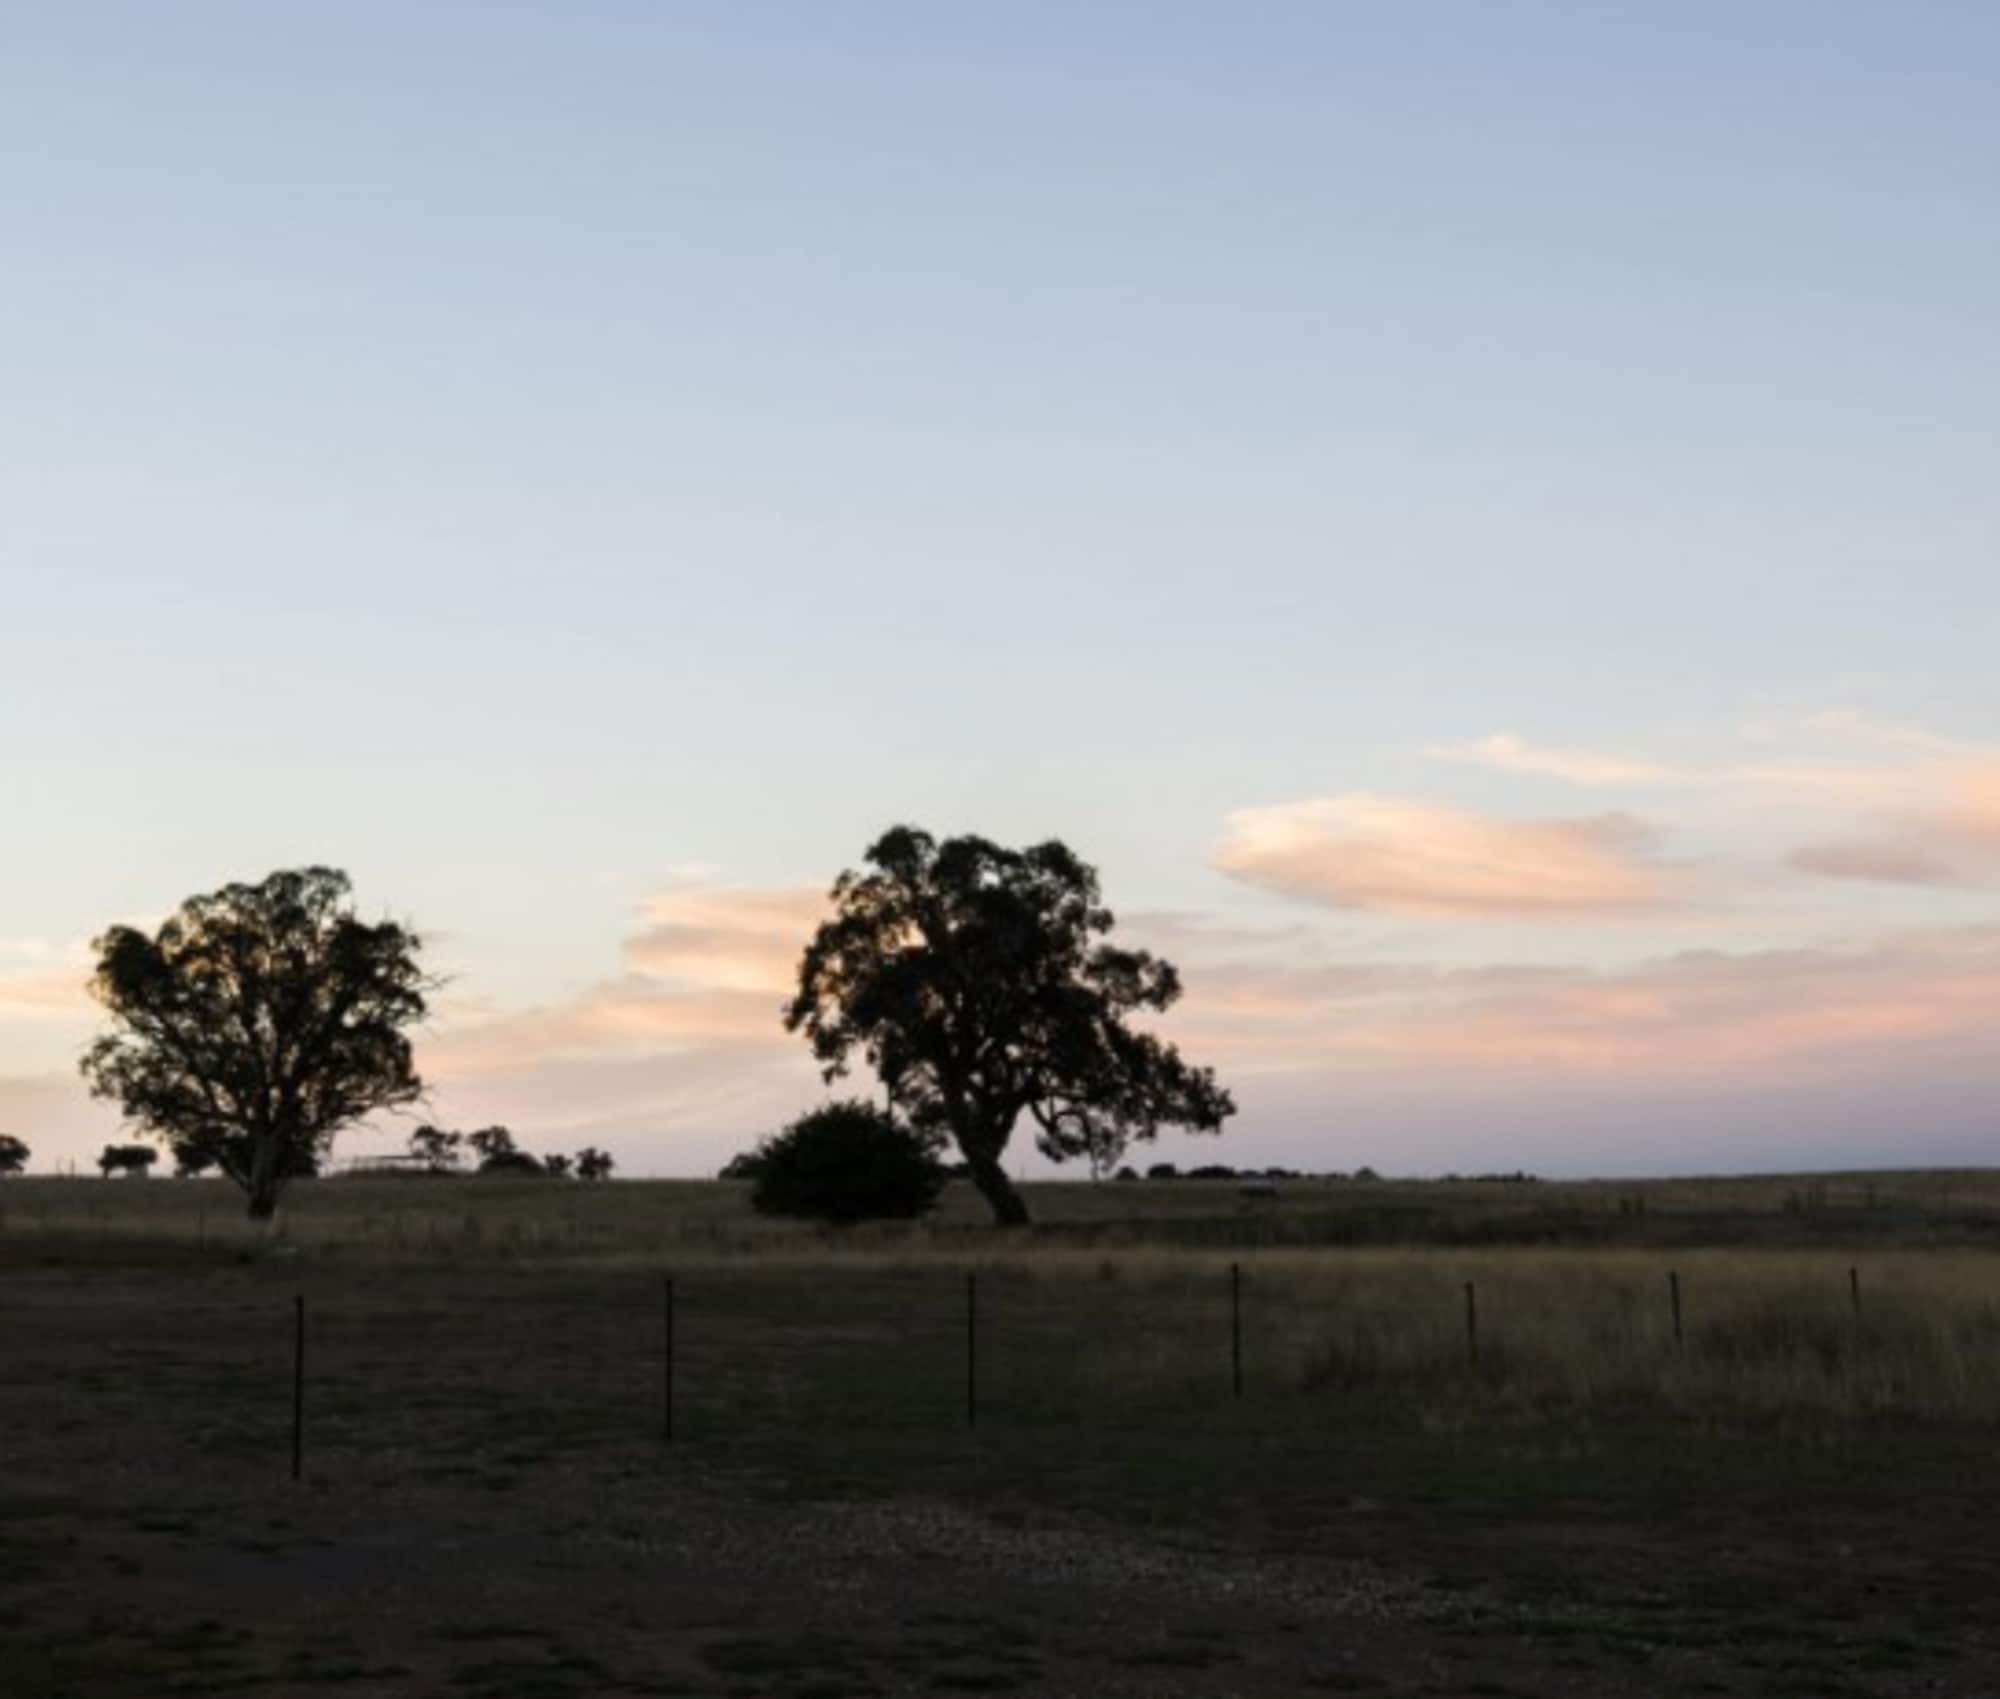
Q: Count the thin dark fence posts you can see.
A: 7